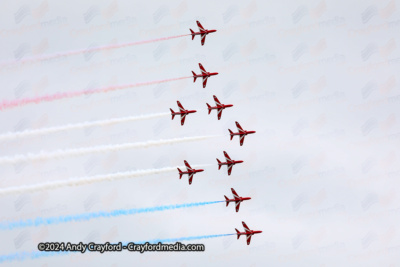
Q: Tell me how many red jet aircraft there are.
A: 9